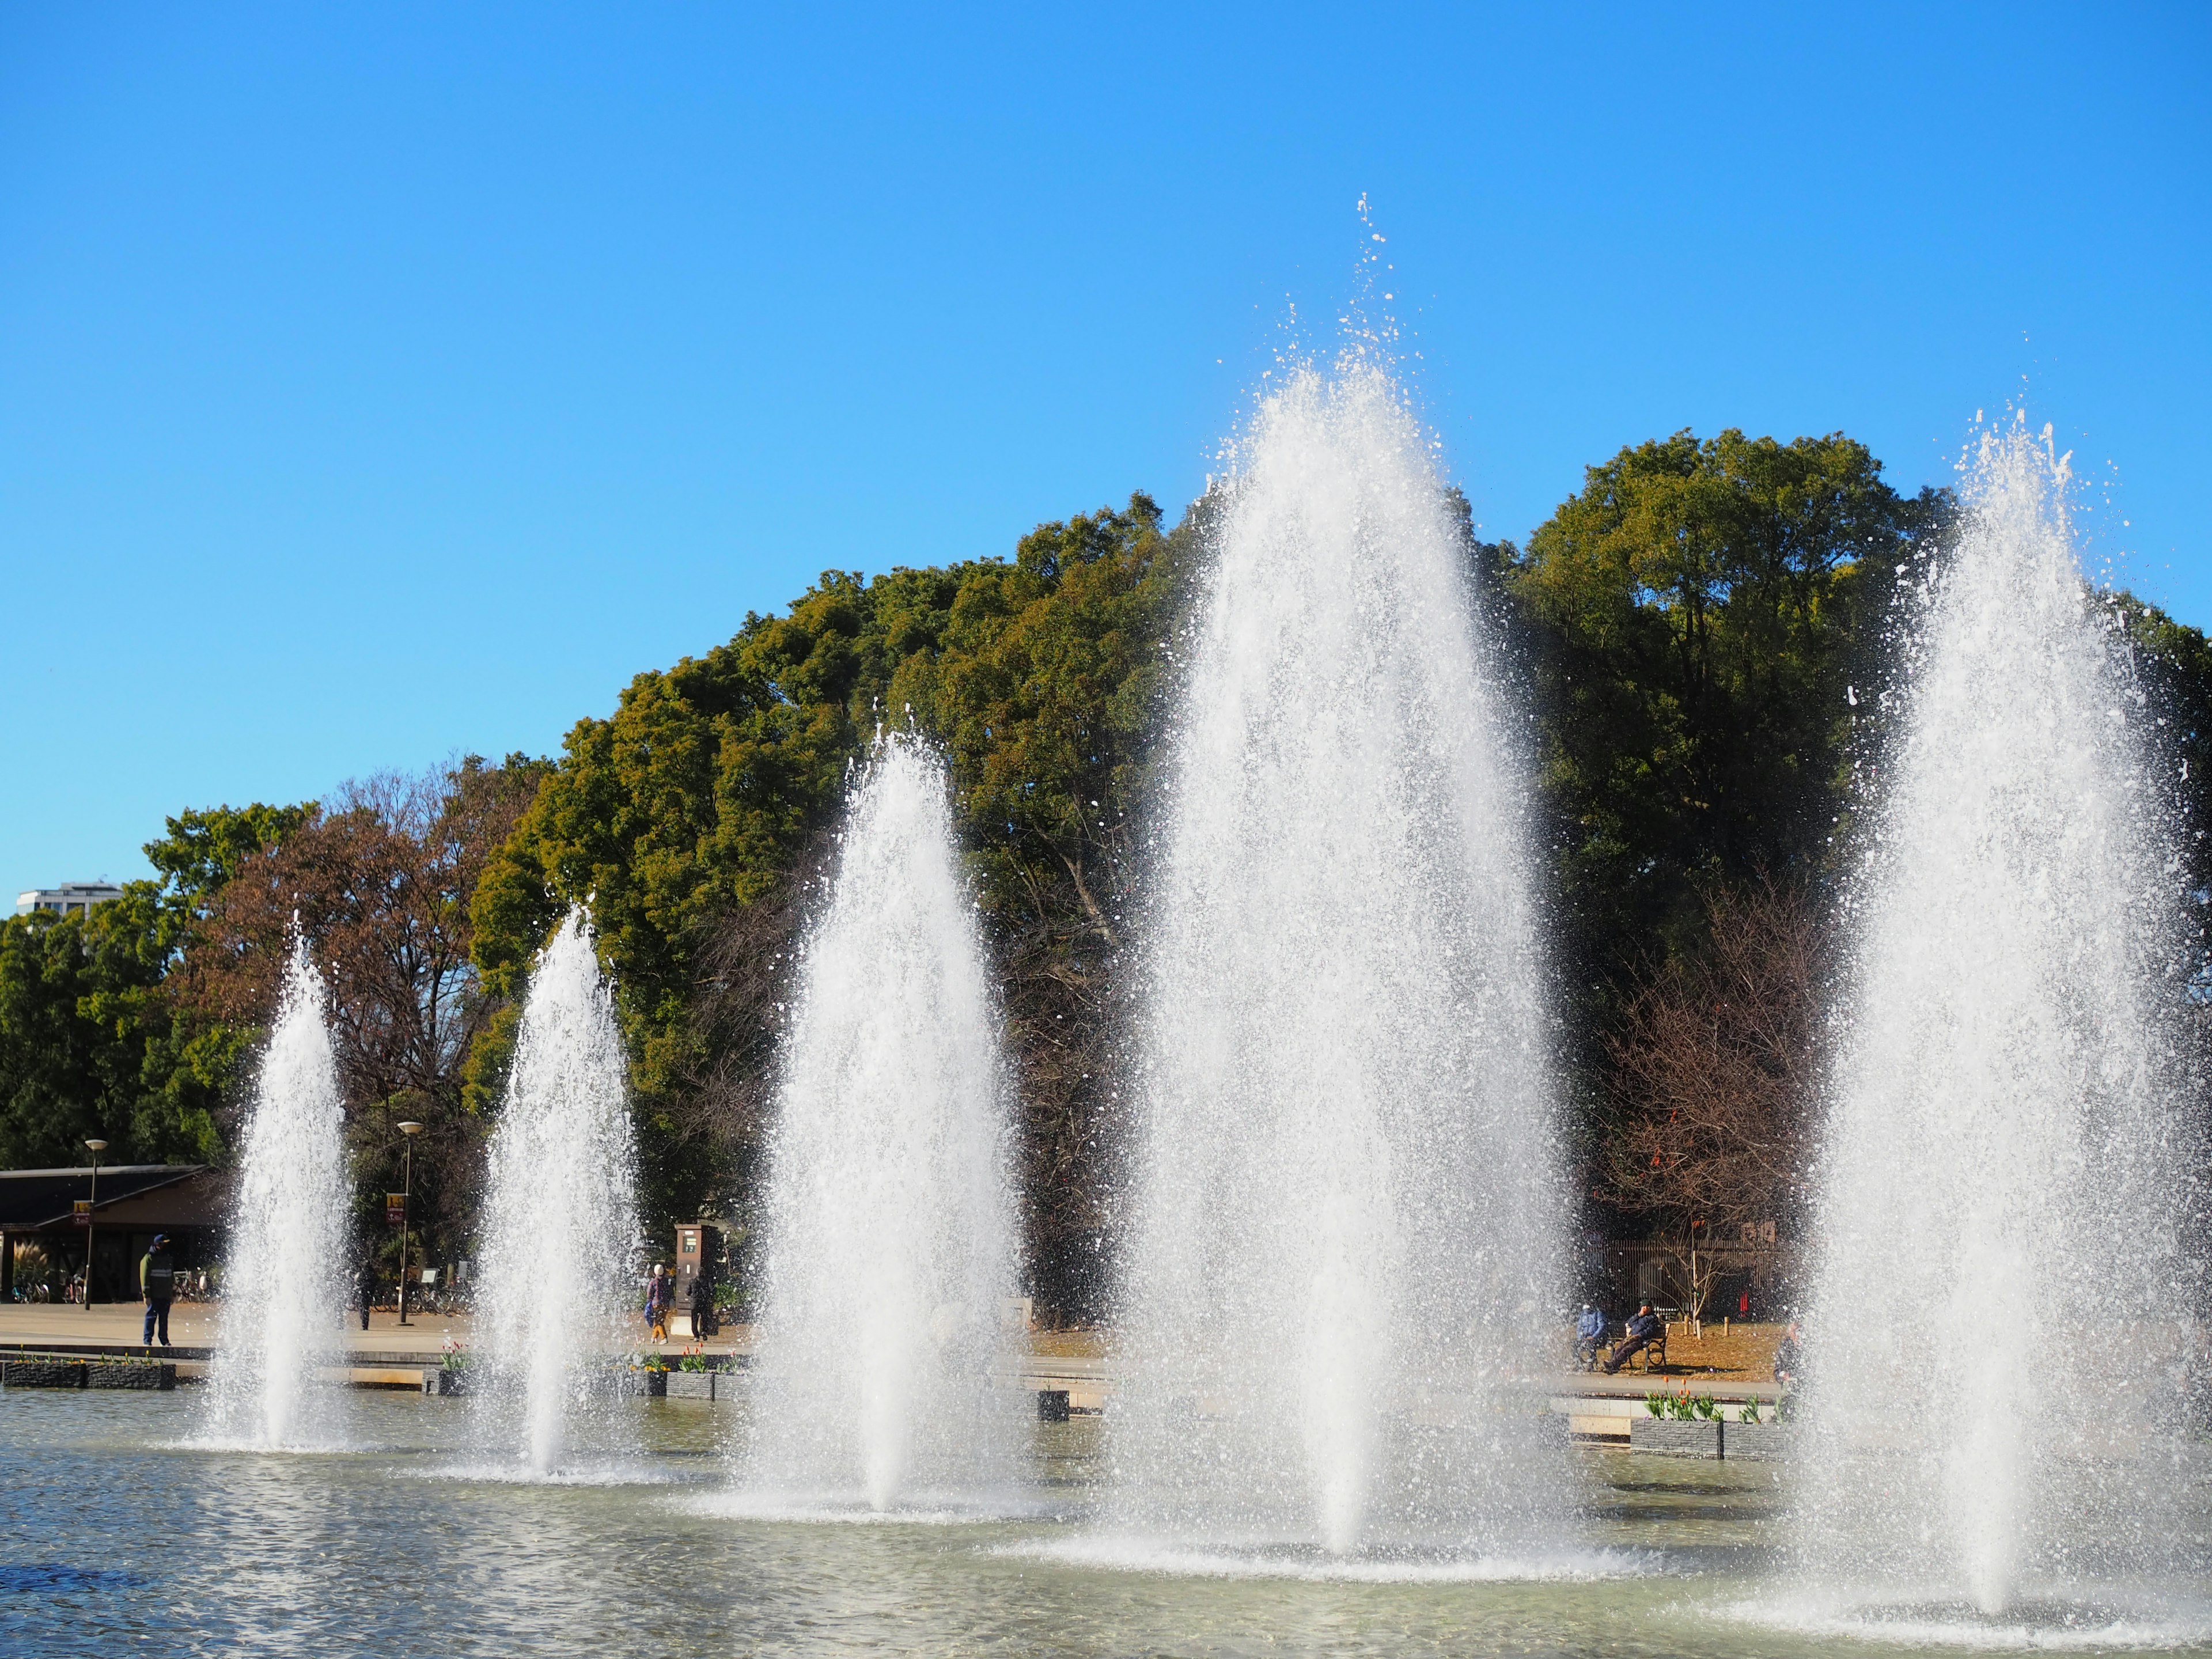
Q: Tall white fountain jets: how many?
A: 5